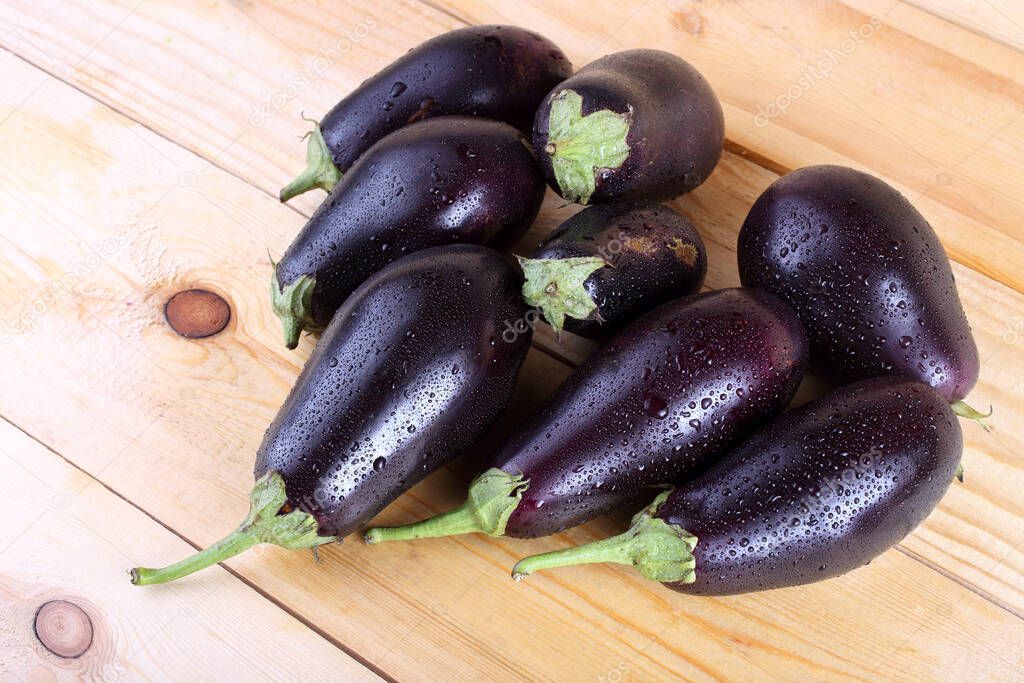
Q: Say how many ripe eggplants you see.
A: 8